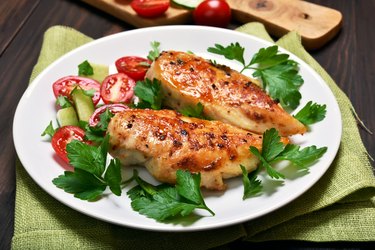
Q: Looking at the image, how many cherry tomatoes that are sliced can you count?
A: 5